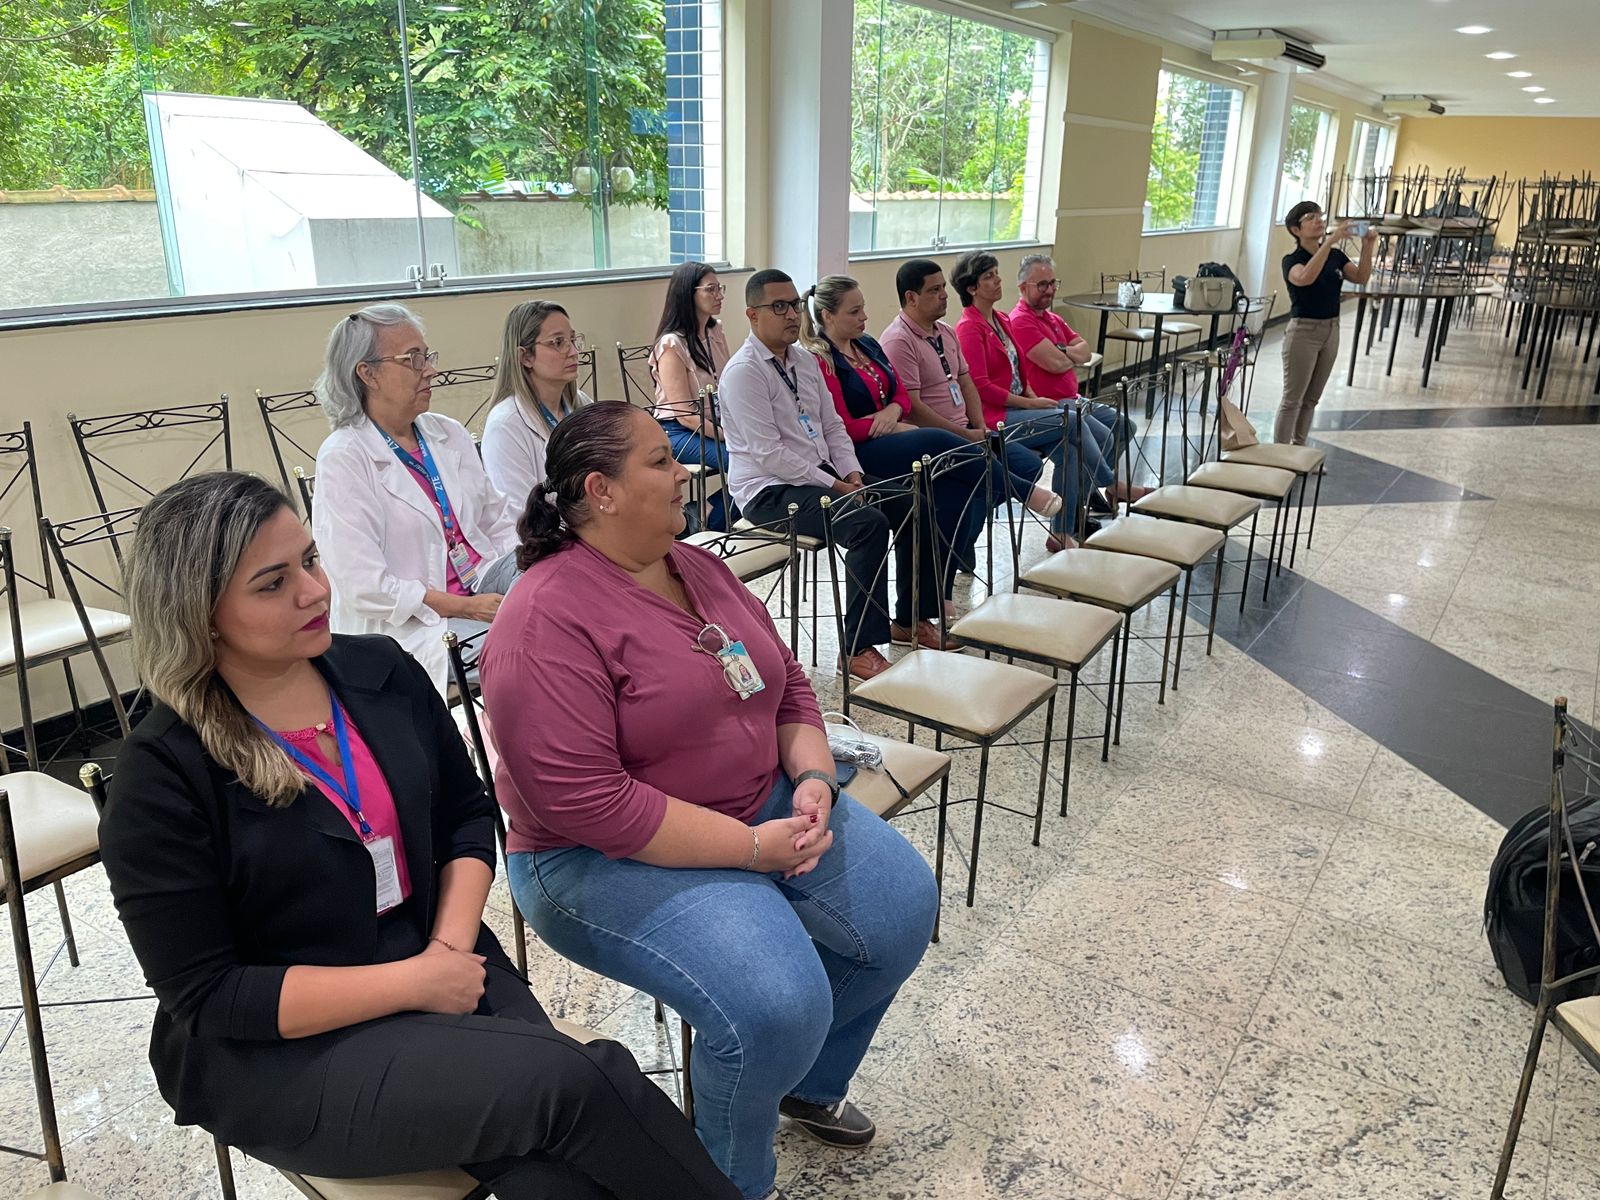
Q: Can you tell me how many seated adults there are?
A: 10